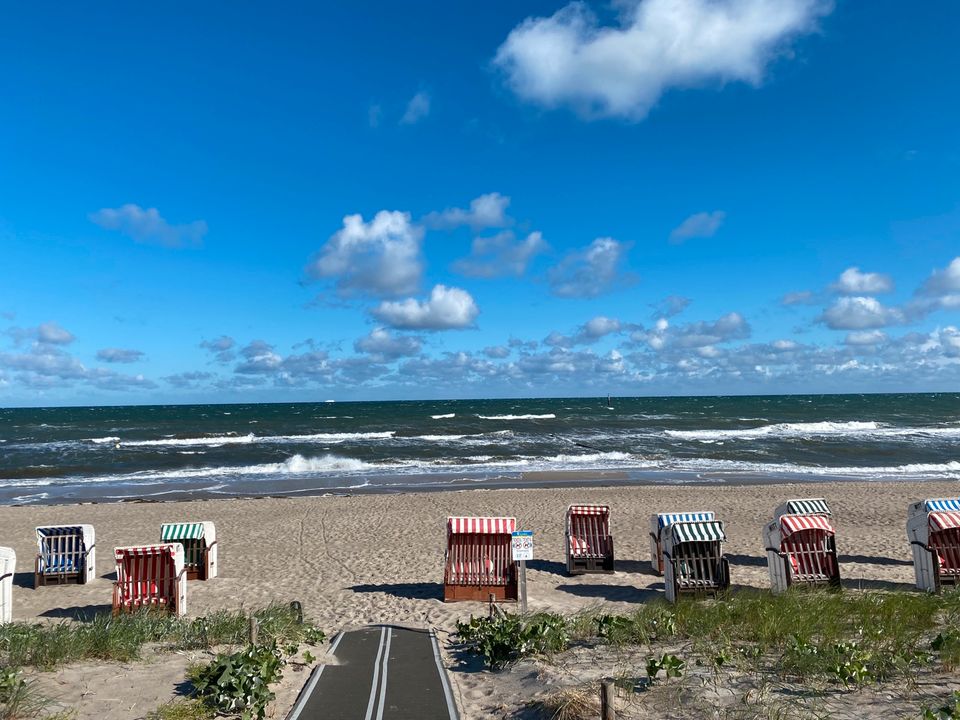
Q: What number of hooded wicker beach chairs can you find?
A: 12